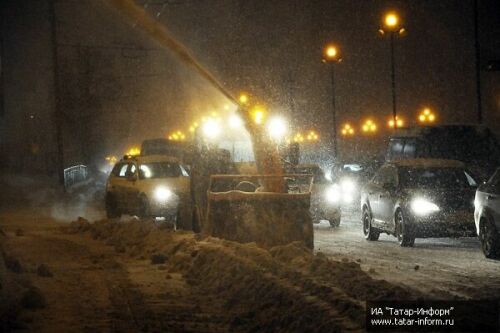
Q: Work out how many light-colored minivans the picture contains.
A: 1